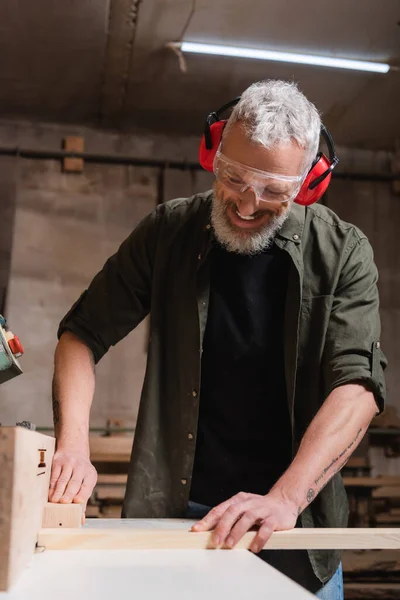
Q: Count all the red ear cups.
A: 2